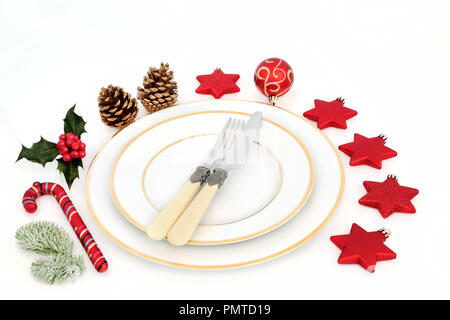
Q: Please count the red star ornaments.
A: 5